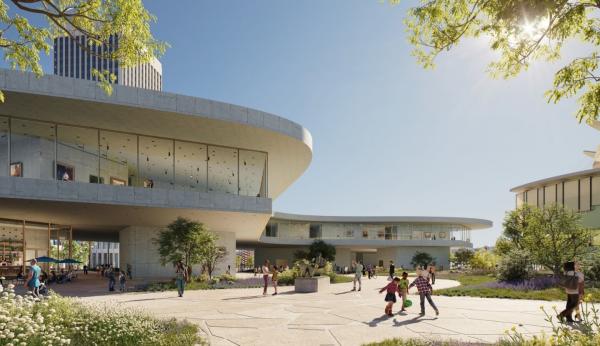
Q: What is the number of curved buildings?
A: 3